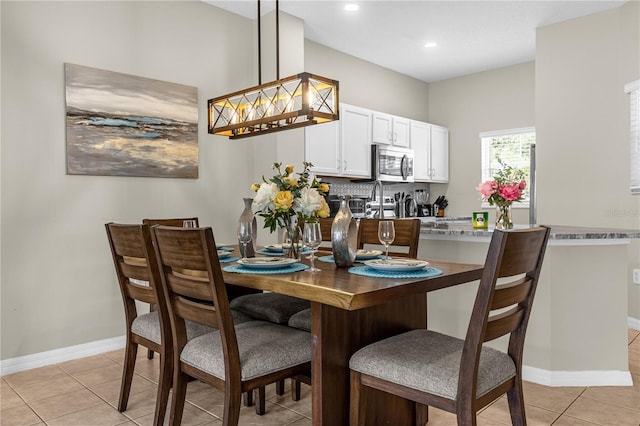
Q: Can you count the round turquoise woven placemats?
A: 6